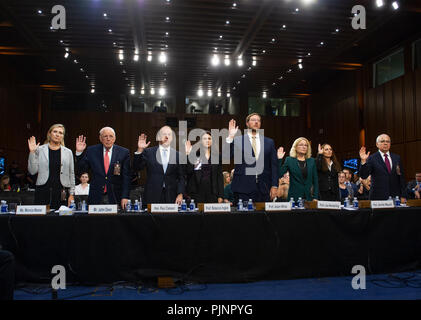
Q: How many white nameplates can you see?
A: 7